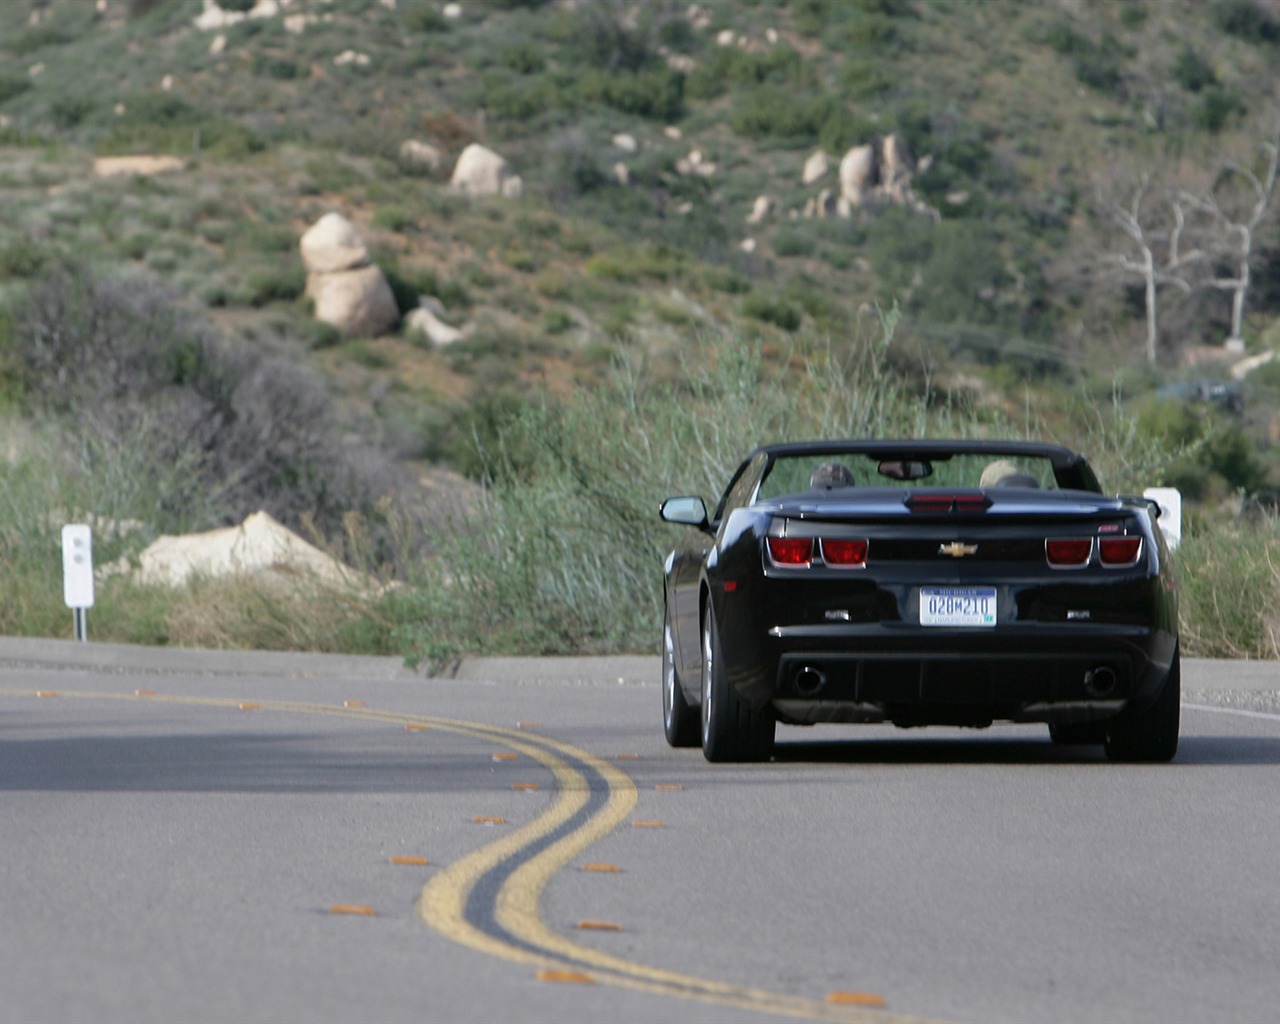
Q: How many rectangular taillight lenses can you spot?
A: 4